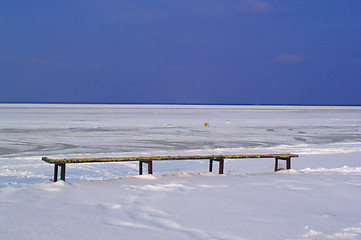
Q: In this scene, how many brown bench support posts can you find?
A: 8